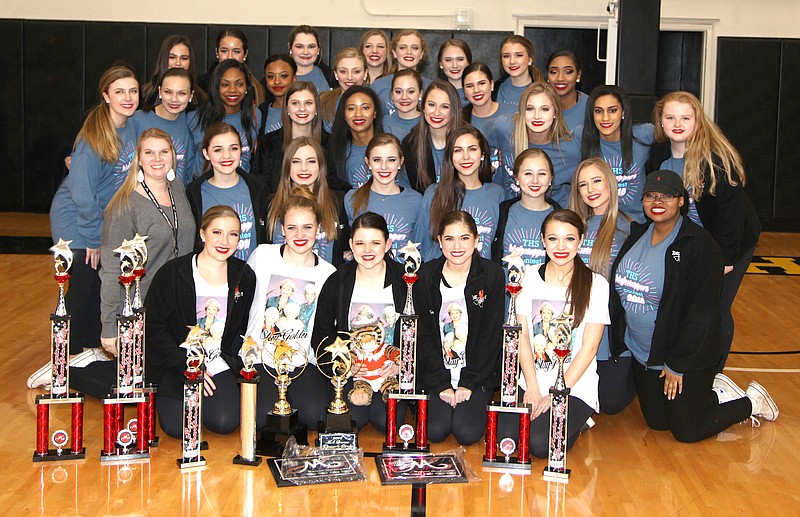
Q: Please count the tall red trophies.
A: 5